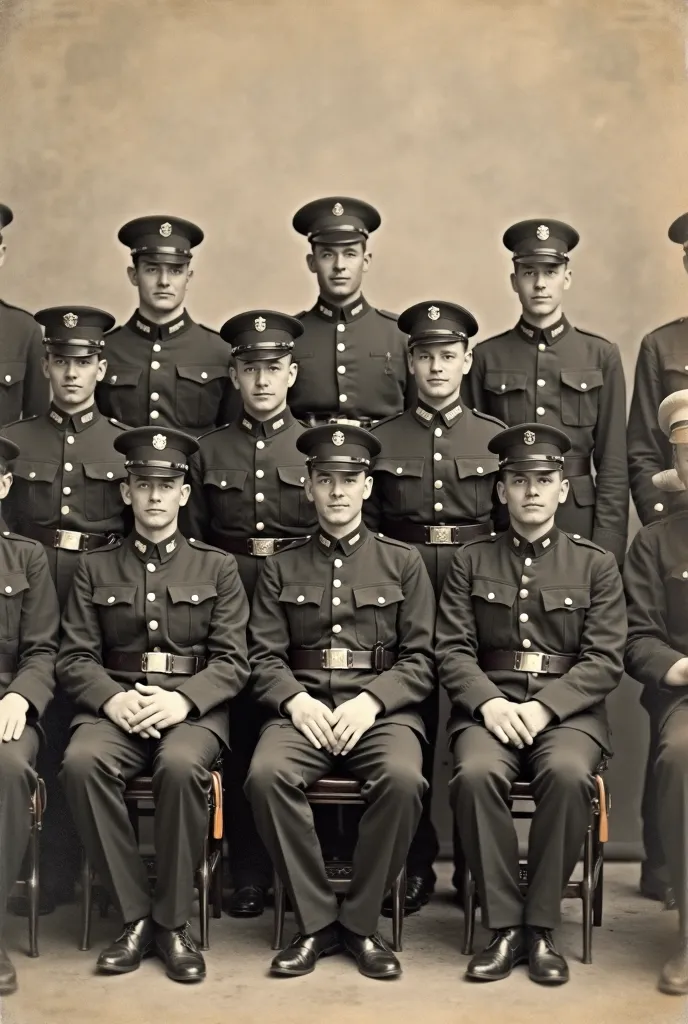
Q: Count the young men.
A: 13